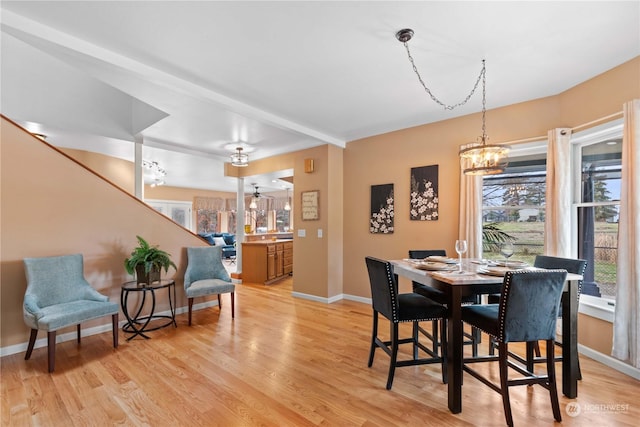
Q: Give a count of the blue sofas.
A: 1